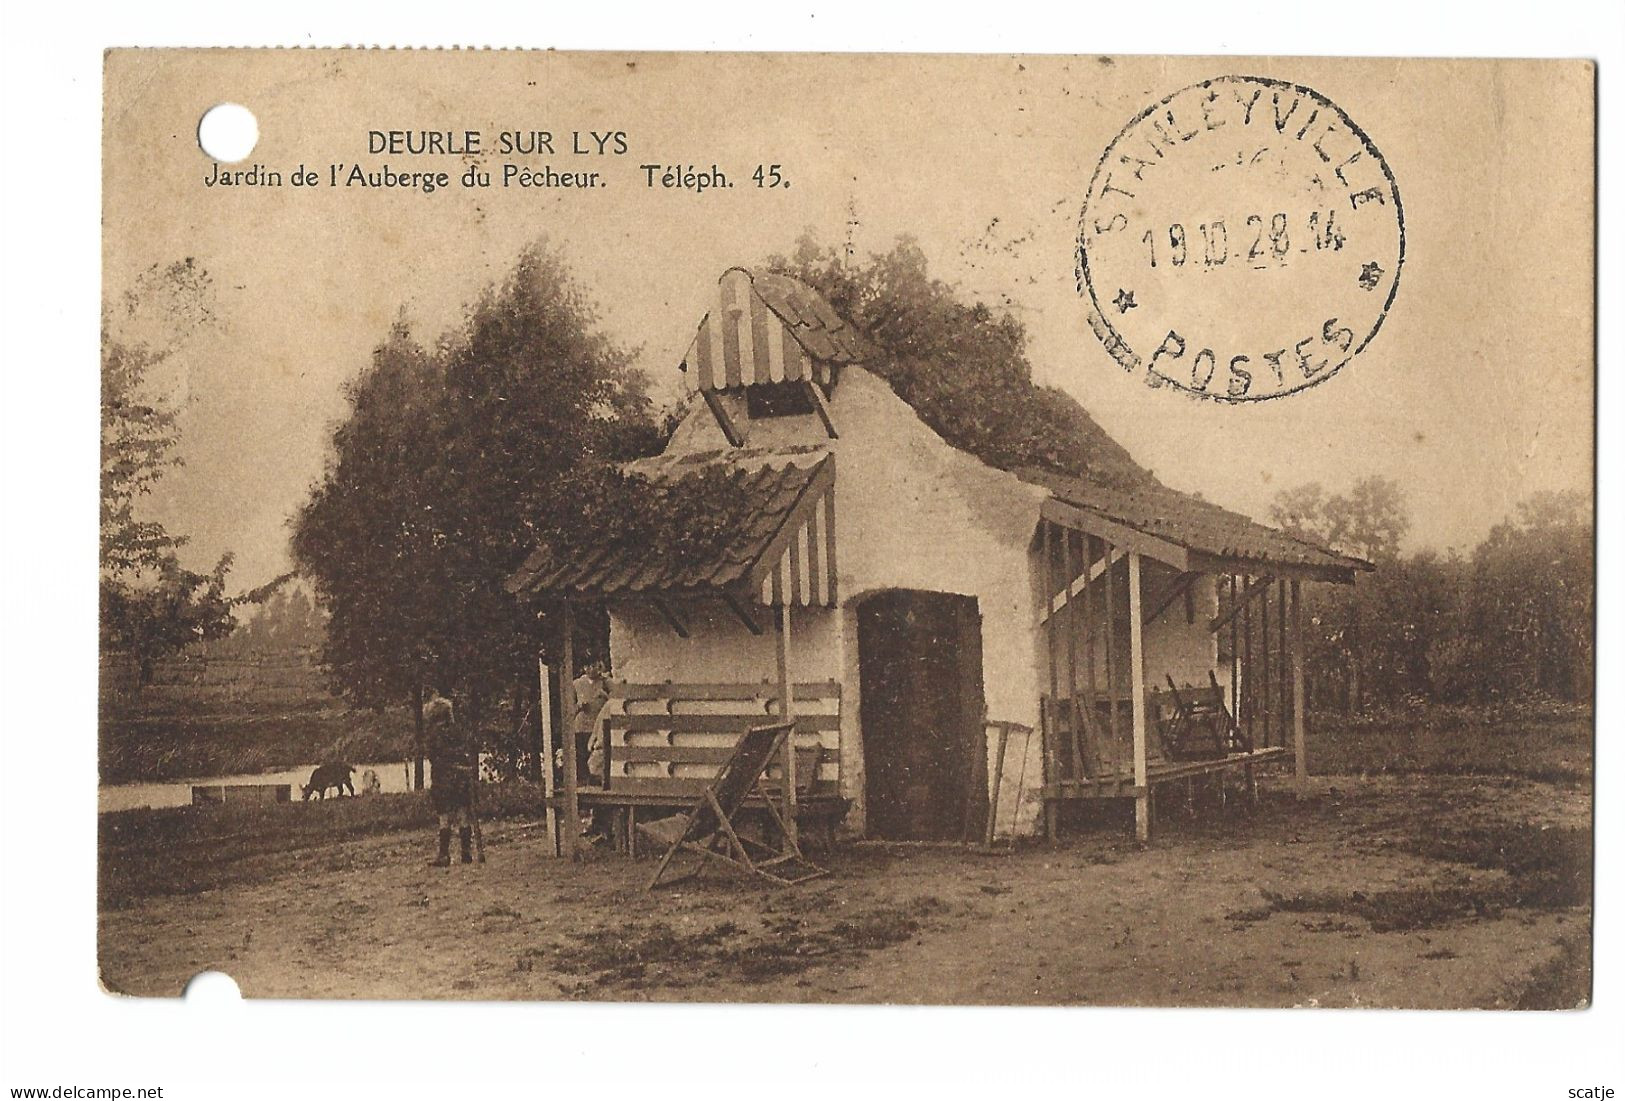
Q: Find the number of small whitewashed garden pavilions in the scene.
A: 1